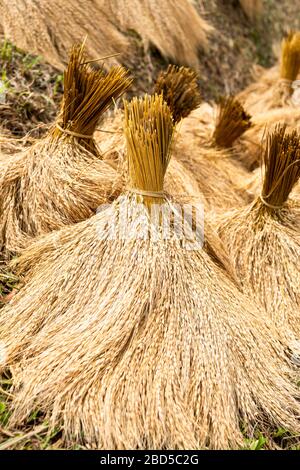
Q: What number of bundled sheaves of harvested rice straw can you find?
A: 6